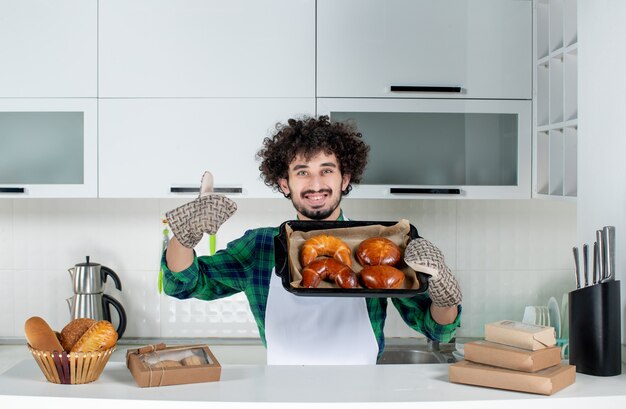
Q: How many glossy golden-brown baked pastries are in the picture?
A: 4